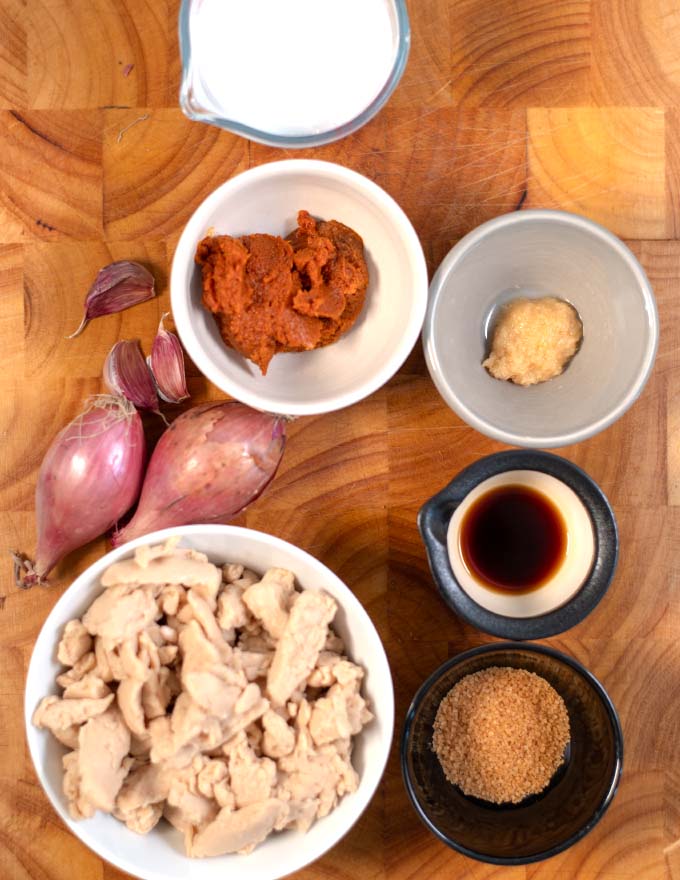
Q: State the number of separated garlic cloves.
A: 3